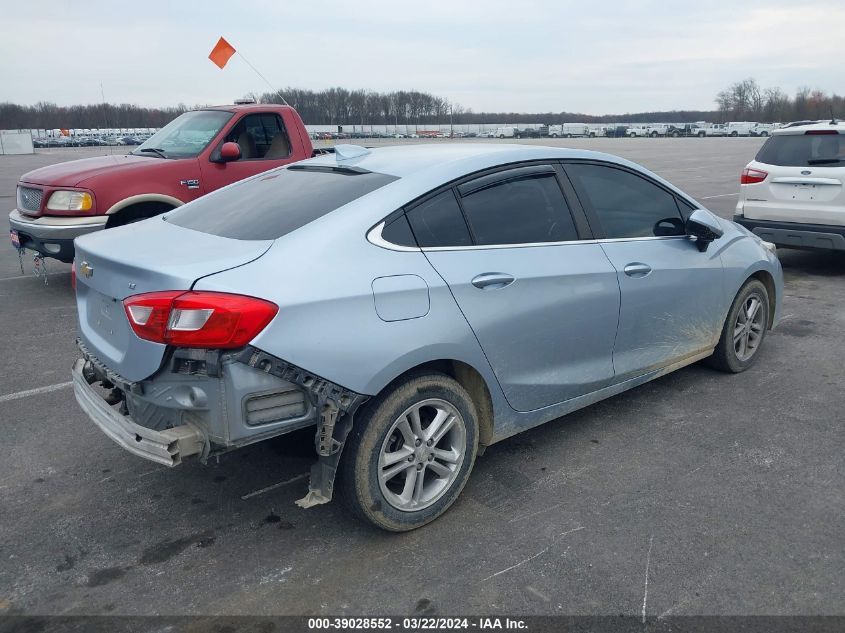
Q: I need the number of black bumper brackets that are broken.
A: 1